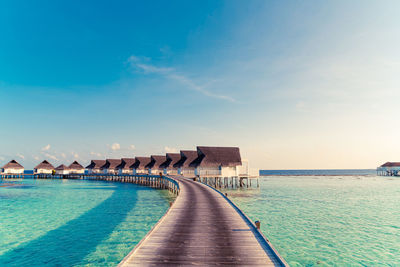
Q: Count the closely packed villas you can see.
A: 8